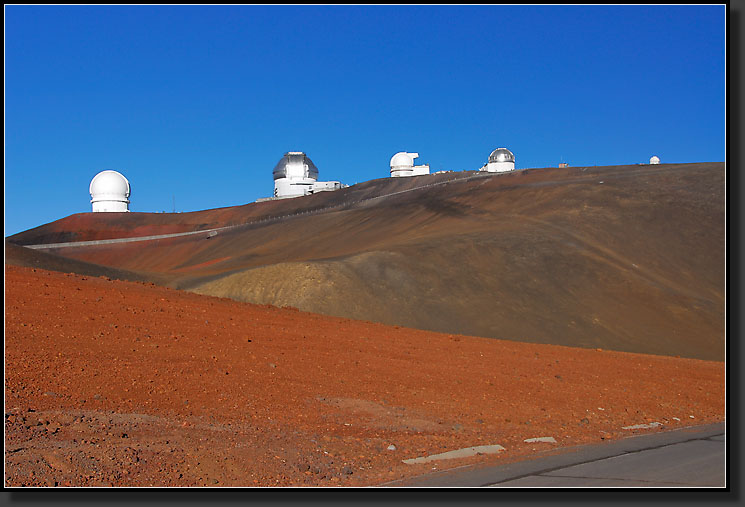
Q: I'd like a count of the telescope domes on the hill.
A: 5